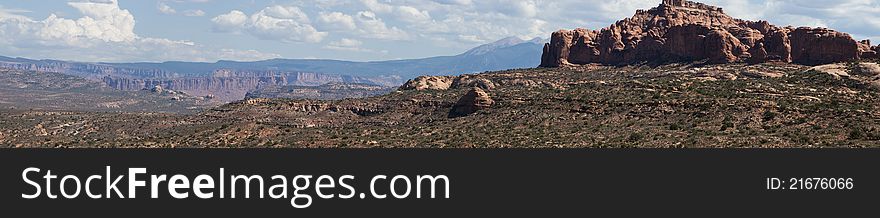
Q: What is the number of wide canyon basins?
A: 1